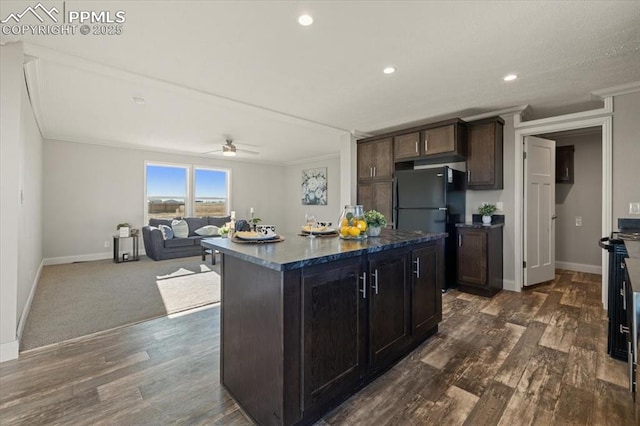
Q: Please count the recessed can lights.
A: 3